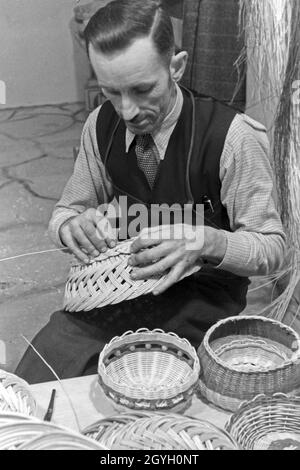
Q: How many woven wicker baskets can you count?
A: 7